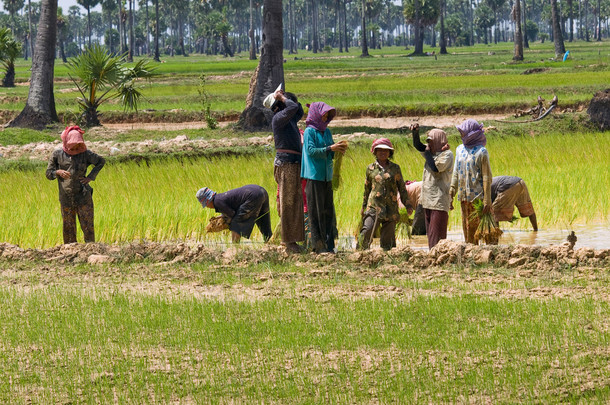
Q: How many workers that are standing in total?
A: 6